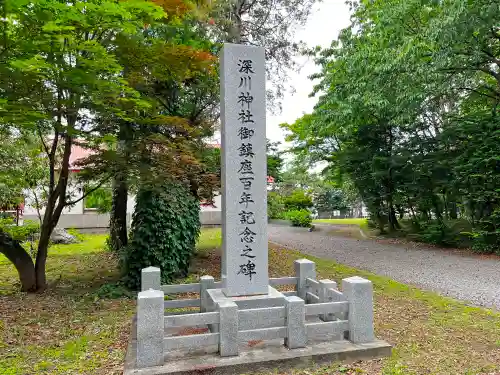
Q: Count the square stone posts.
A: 8